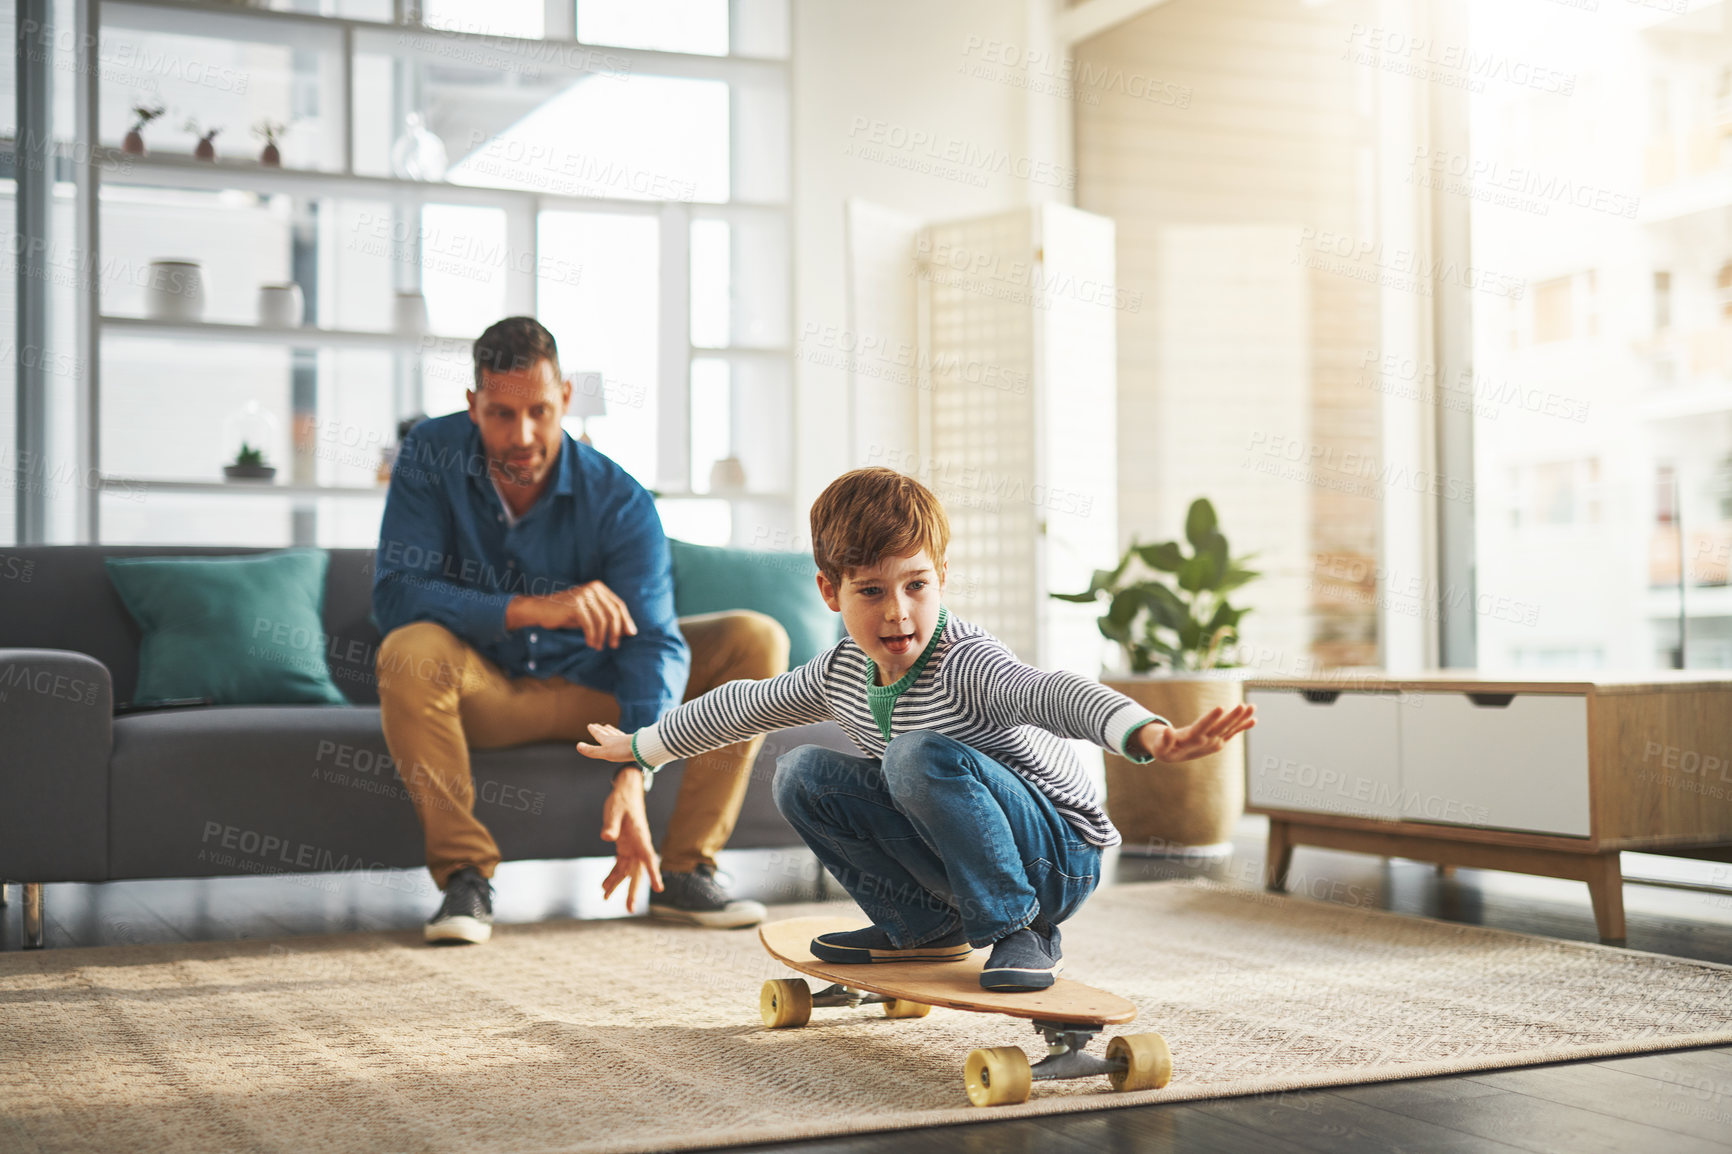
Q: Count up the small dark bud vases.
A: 3